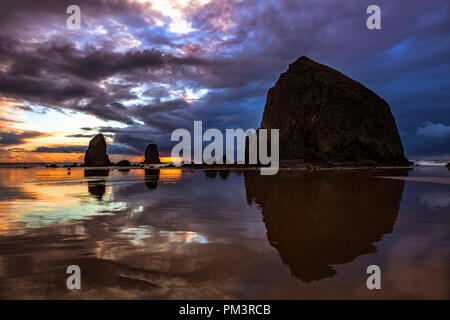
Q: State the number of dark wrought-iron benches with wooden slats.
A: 0